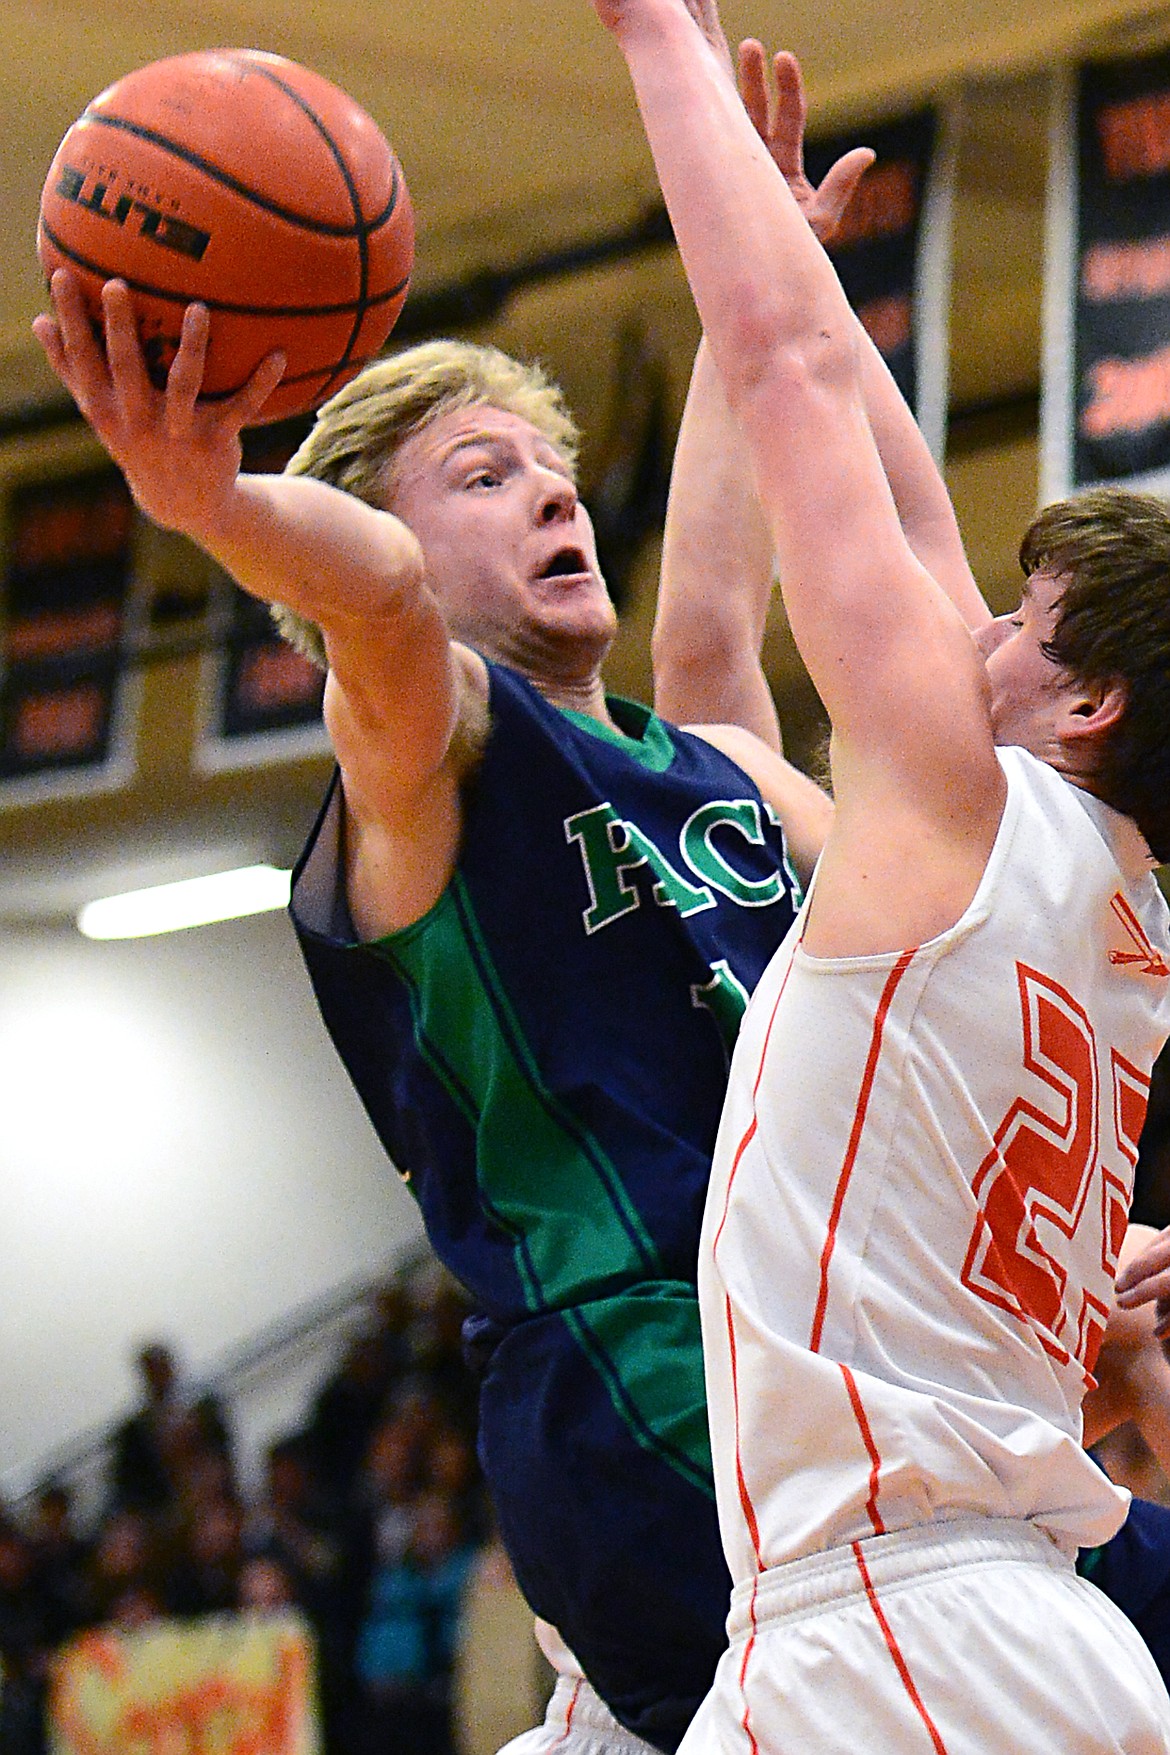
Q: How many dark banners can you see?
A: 4